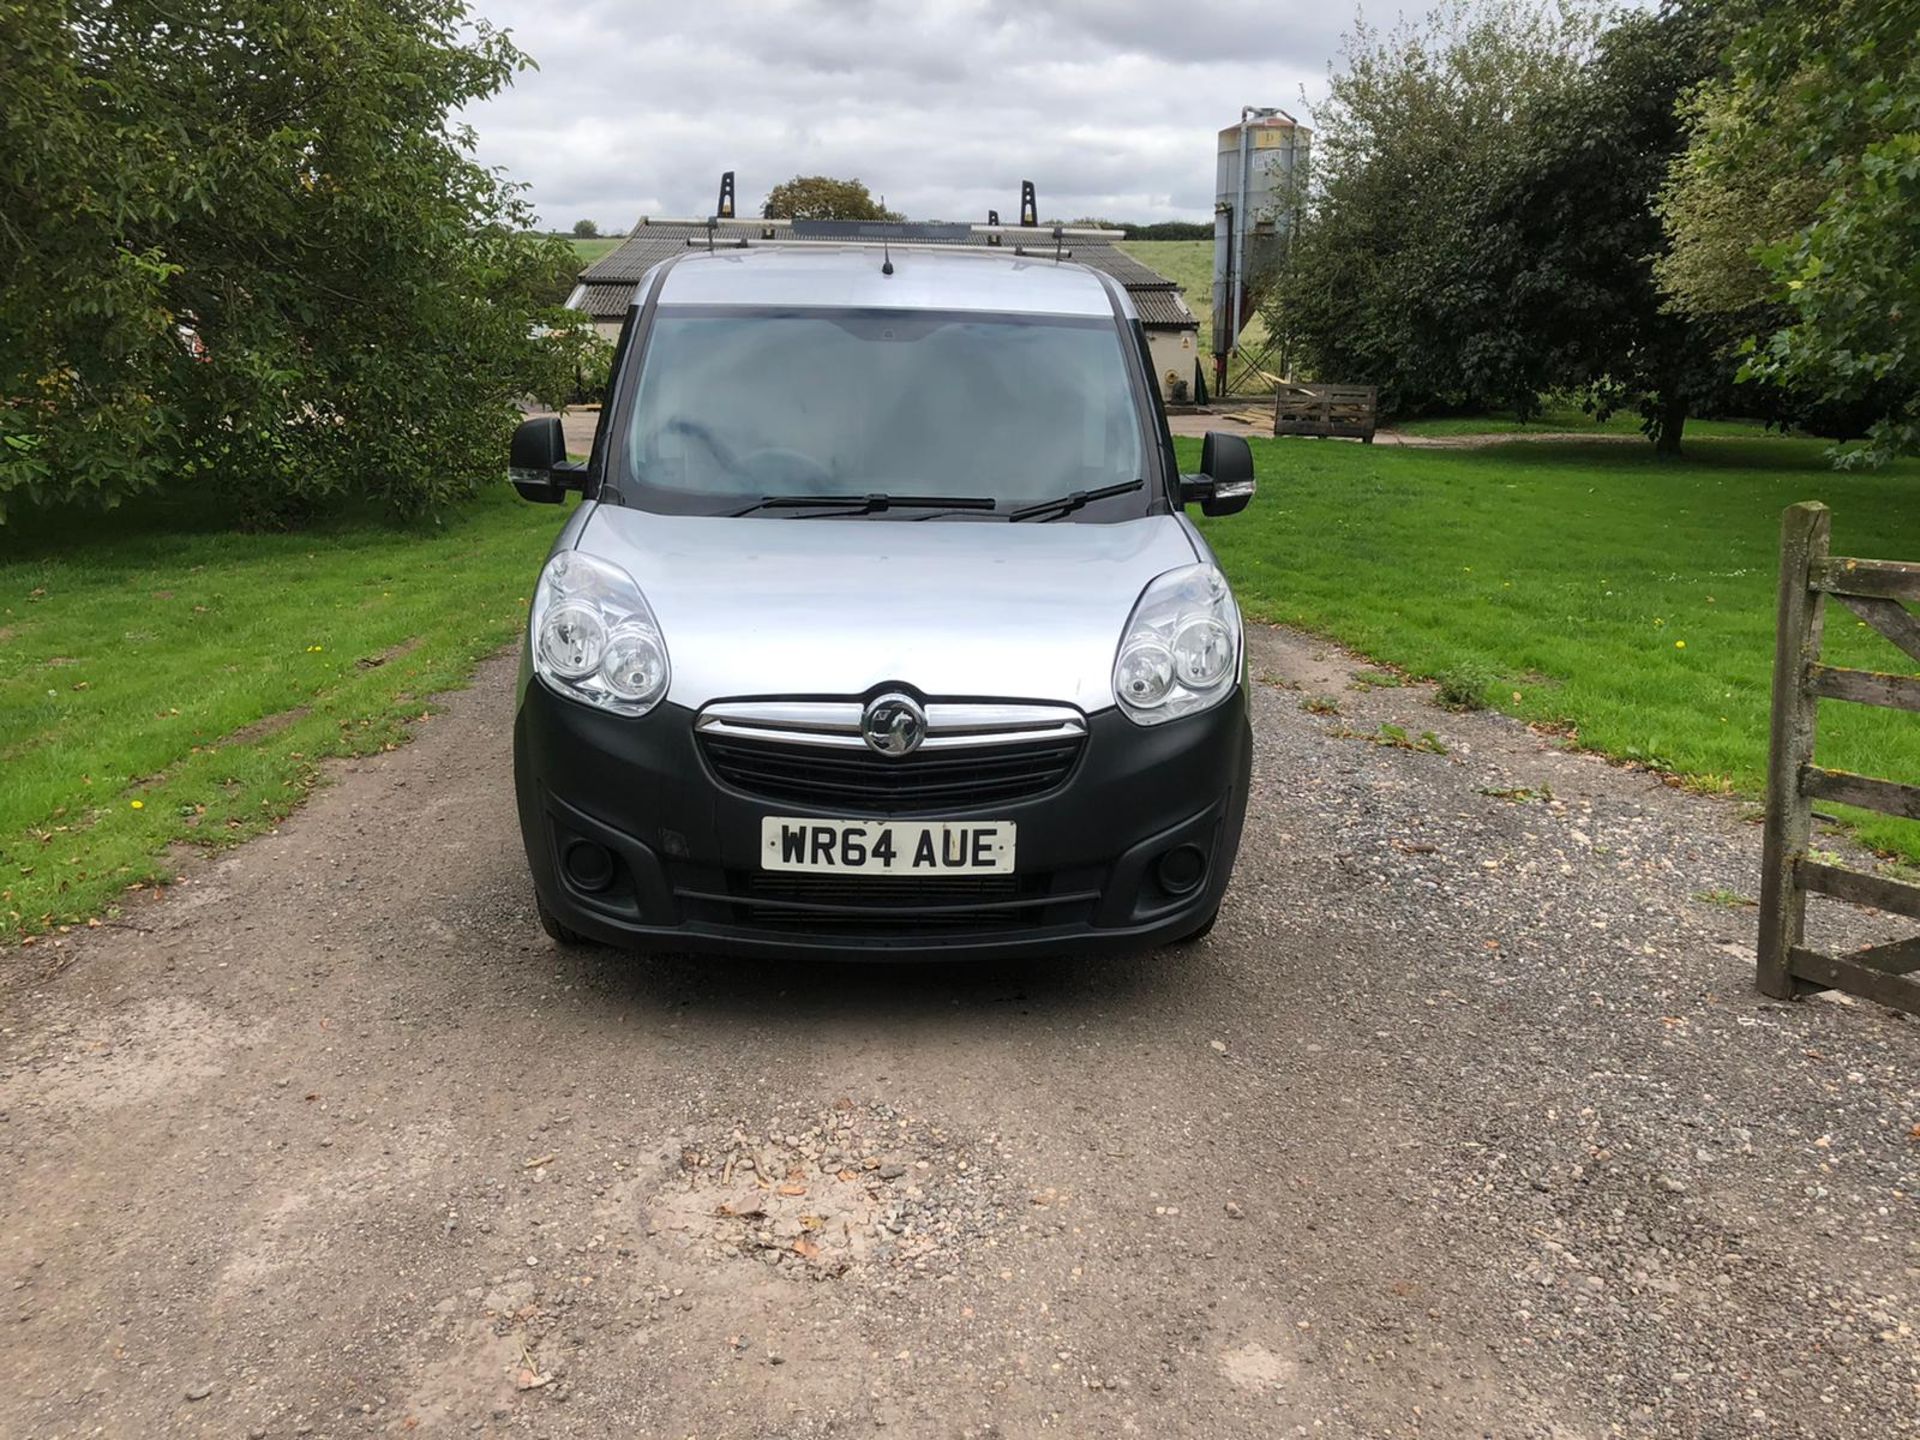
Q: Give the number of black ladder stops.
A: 4